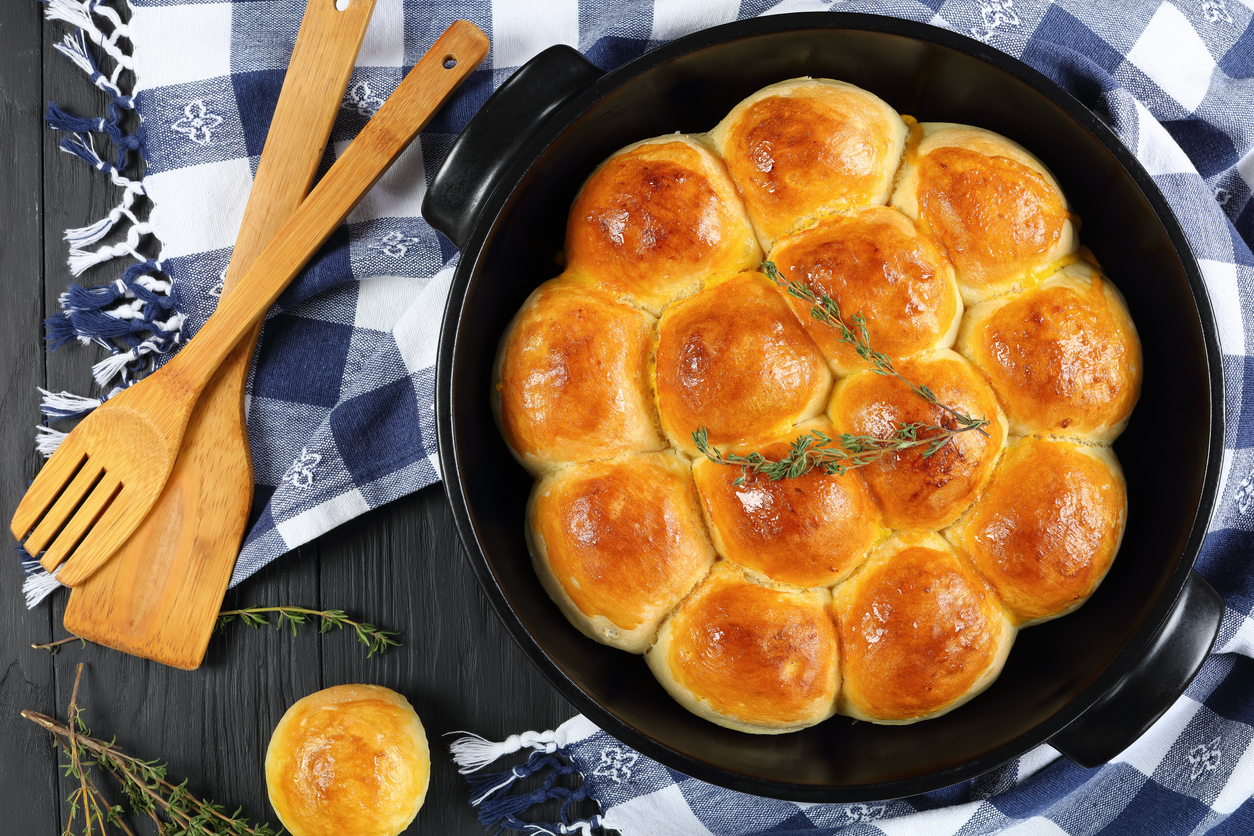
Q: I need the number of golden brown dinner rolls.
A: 14